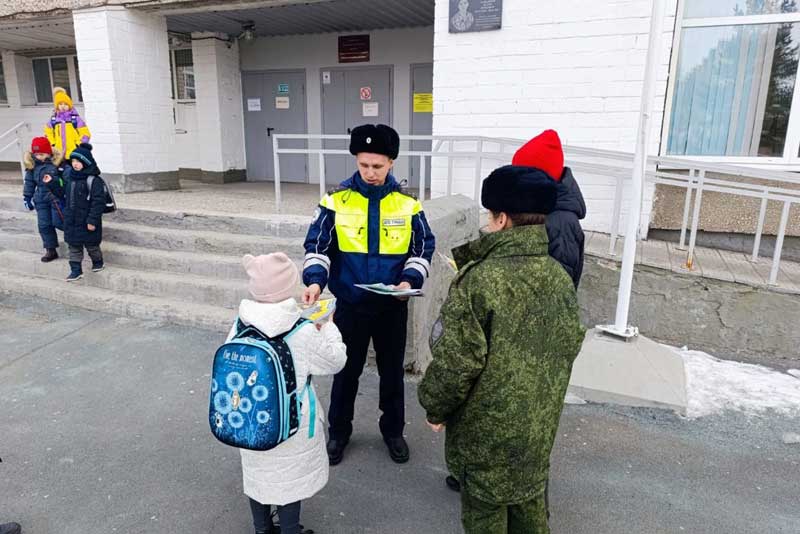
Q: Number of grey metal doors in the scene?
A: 3